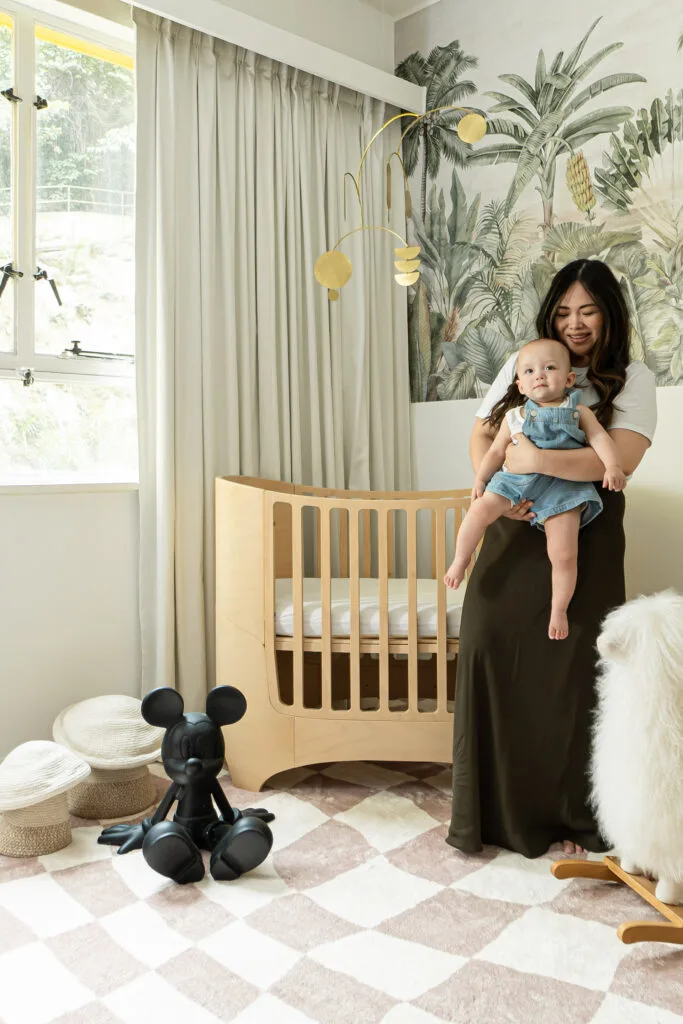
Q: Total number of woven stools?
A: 2